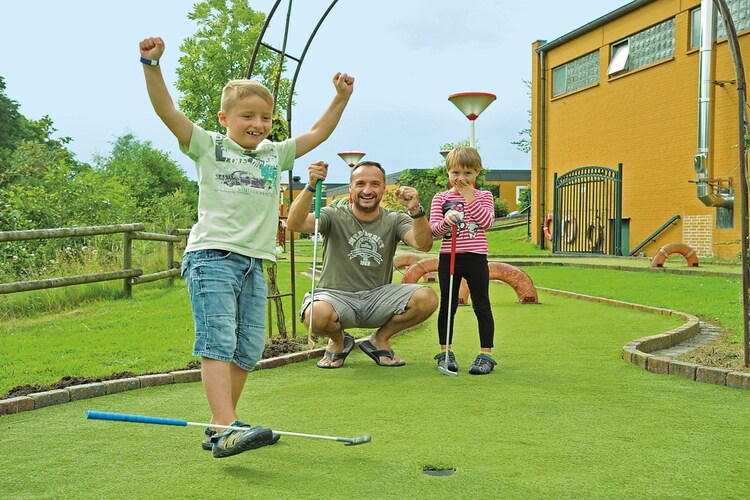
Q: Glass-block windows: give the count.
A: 3